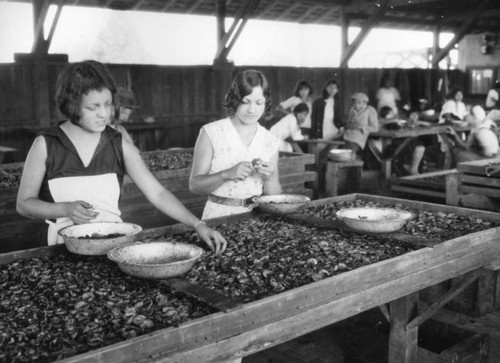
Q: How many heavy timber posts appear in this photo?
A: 4